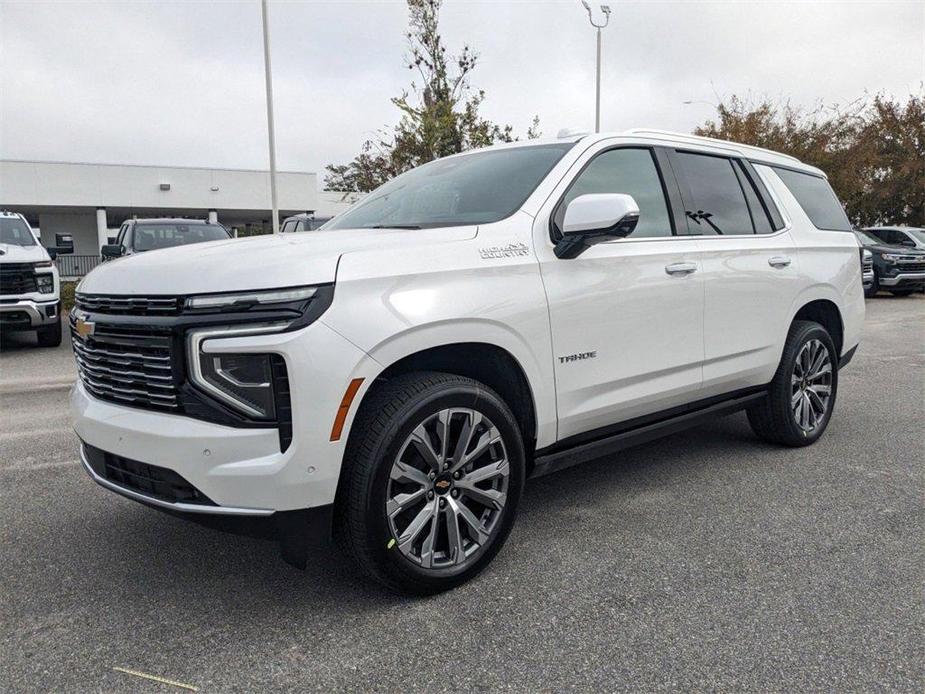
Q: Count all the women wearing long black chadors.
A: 0